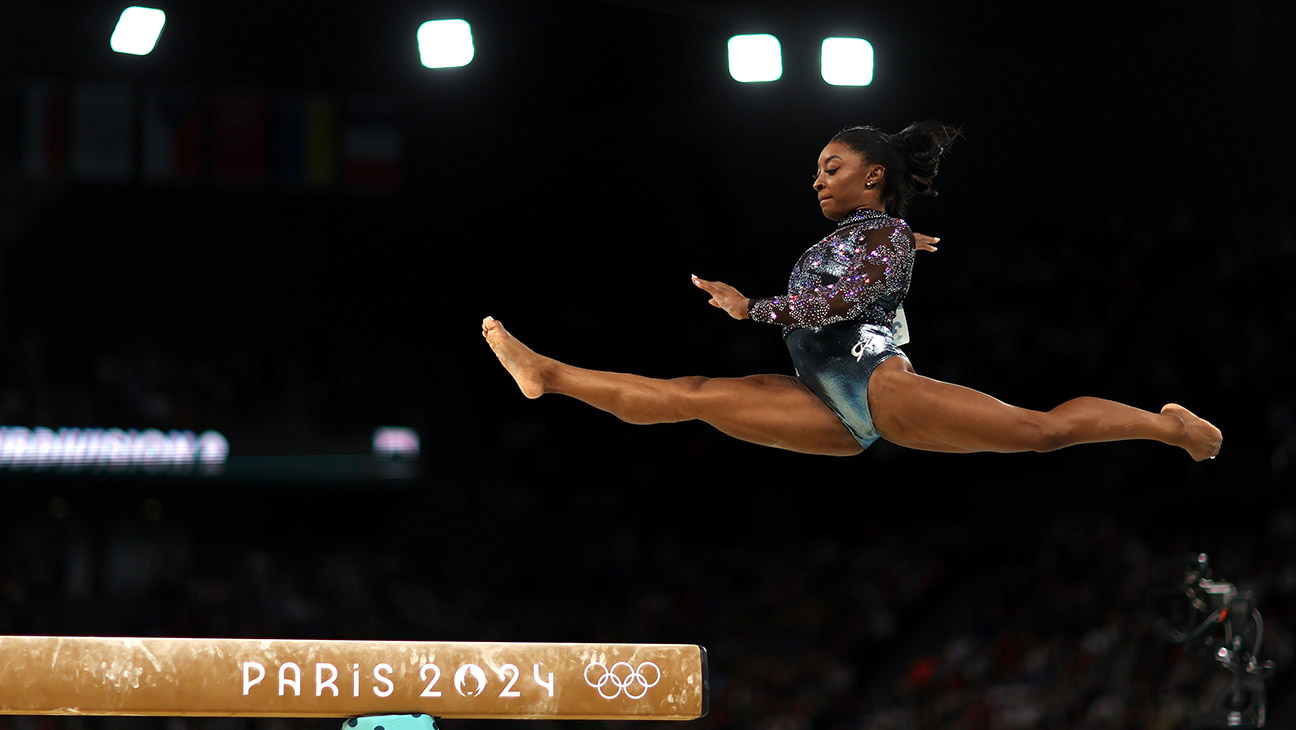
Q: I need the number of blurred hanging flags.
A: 6